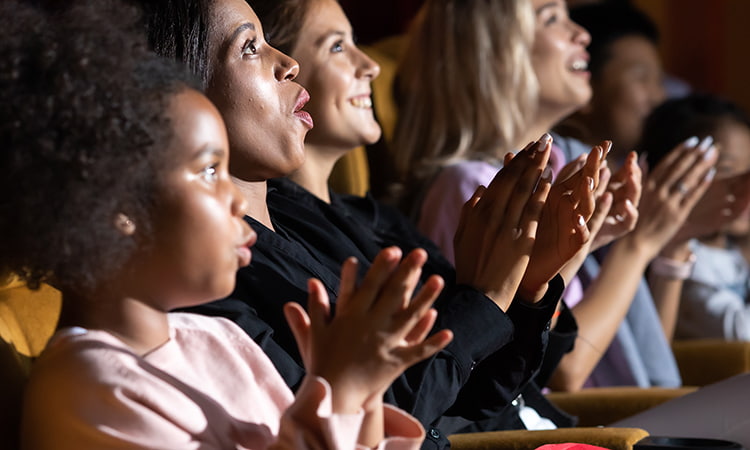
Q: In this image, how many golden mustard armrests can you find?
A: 3